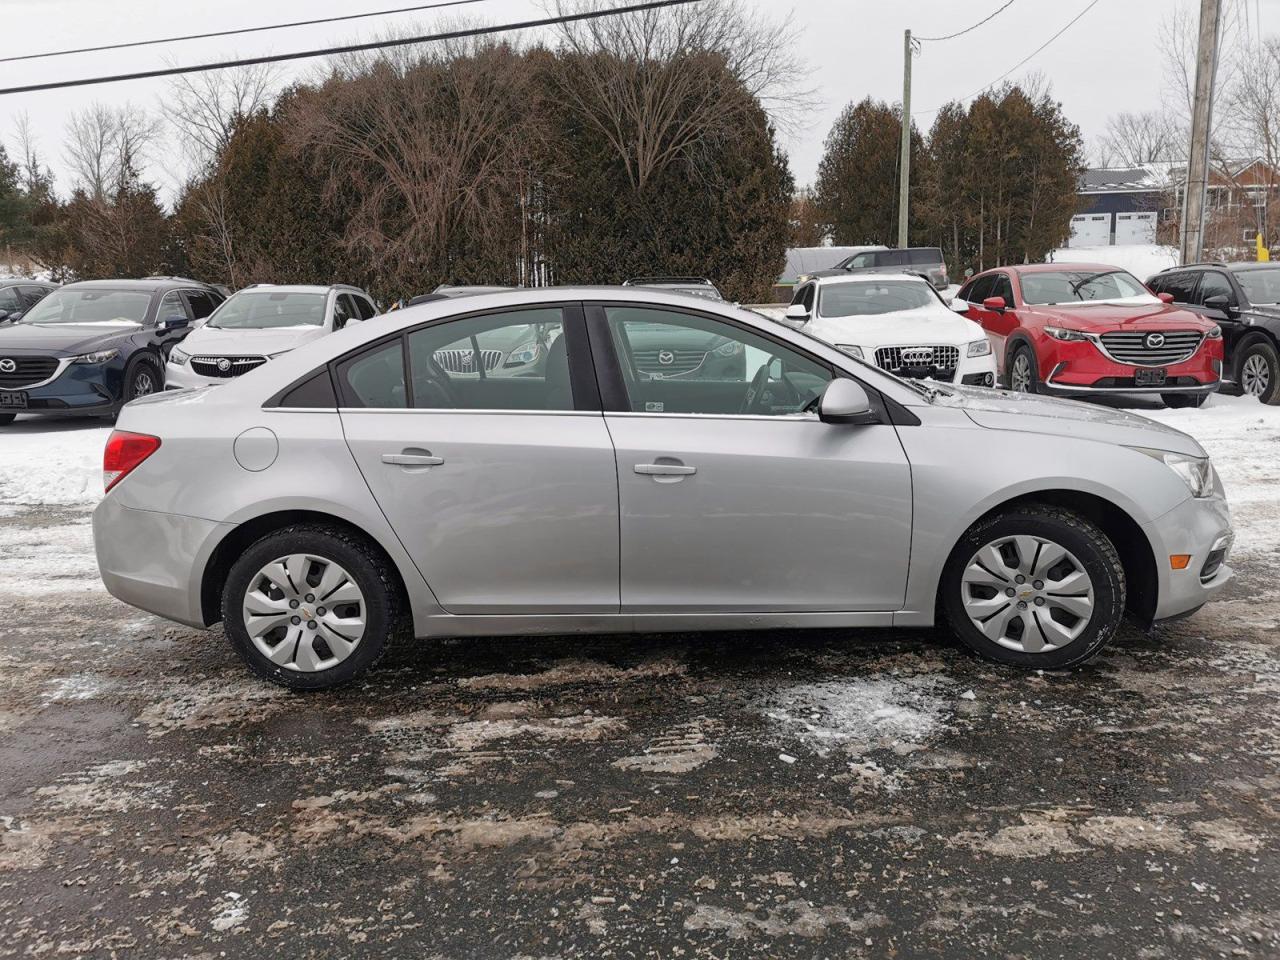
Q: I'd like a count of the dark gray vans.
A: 1